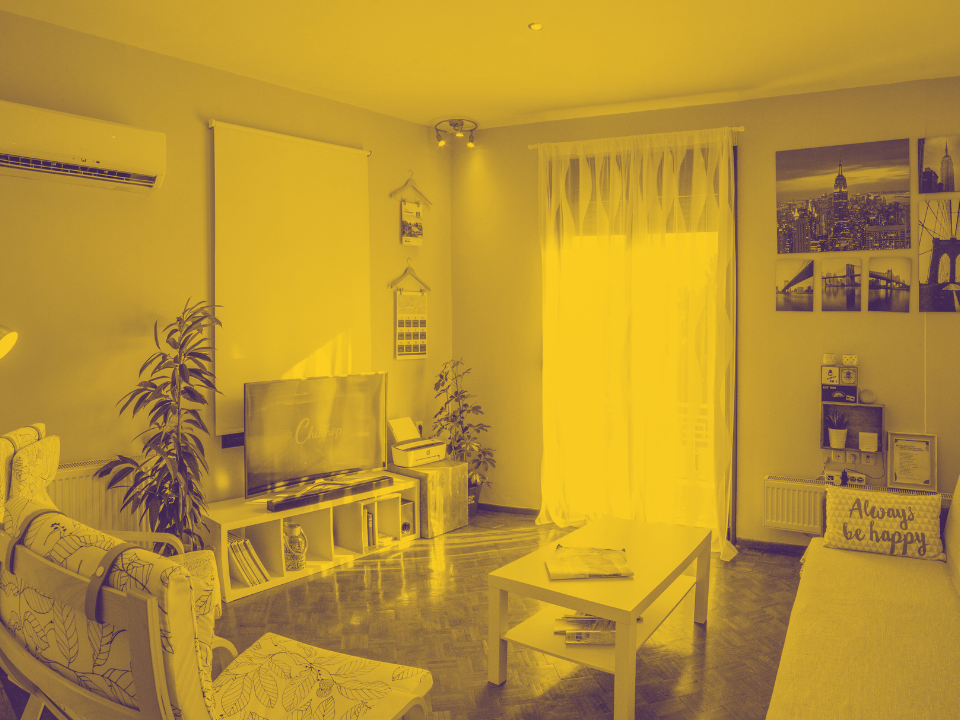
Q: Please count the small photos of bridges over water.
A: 3